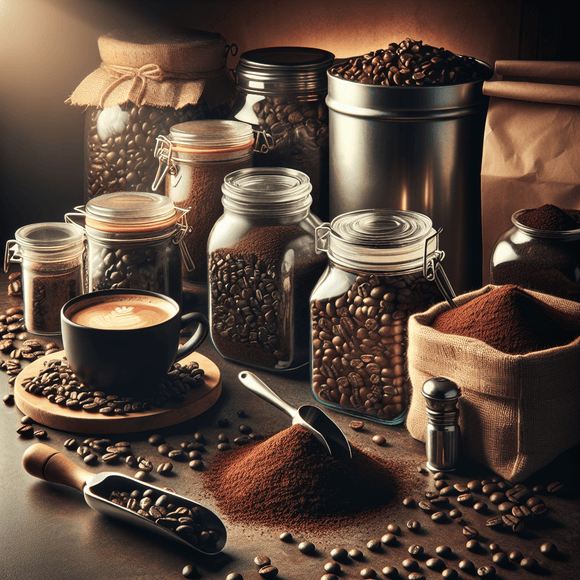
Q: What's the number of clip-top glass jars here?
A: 4